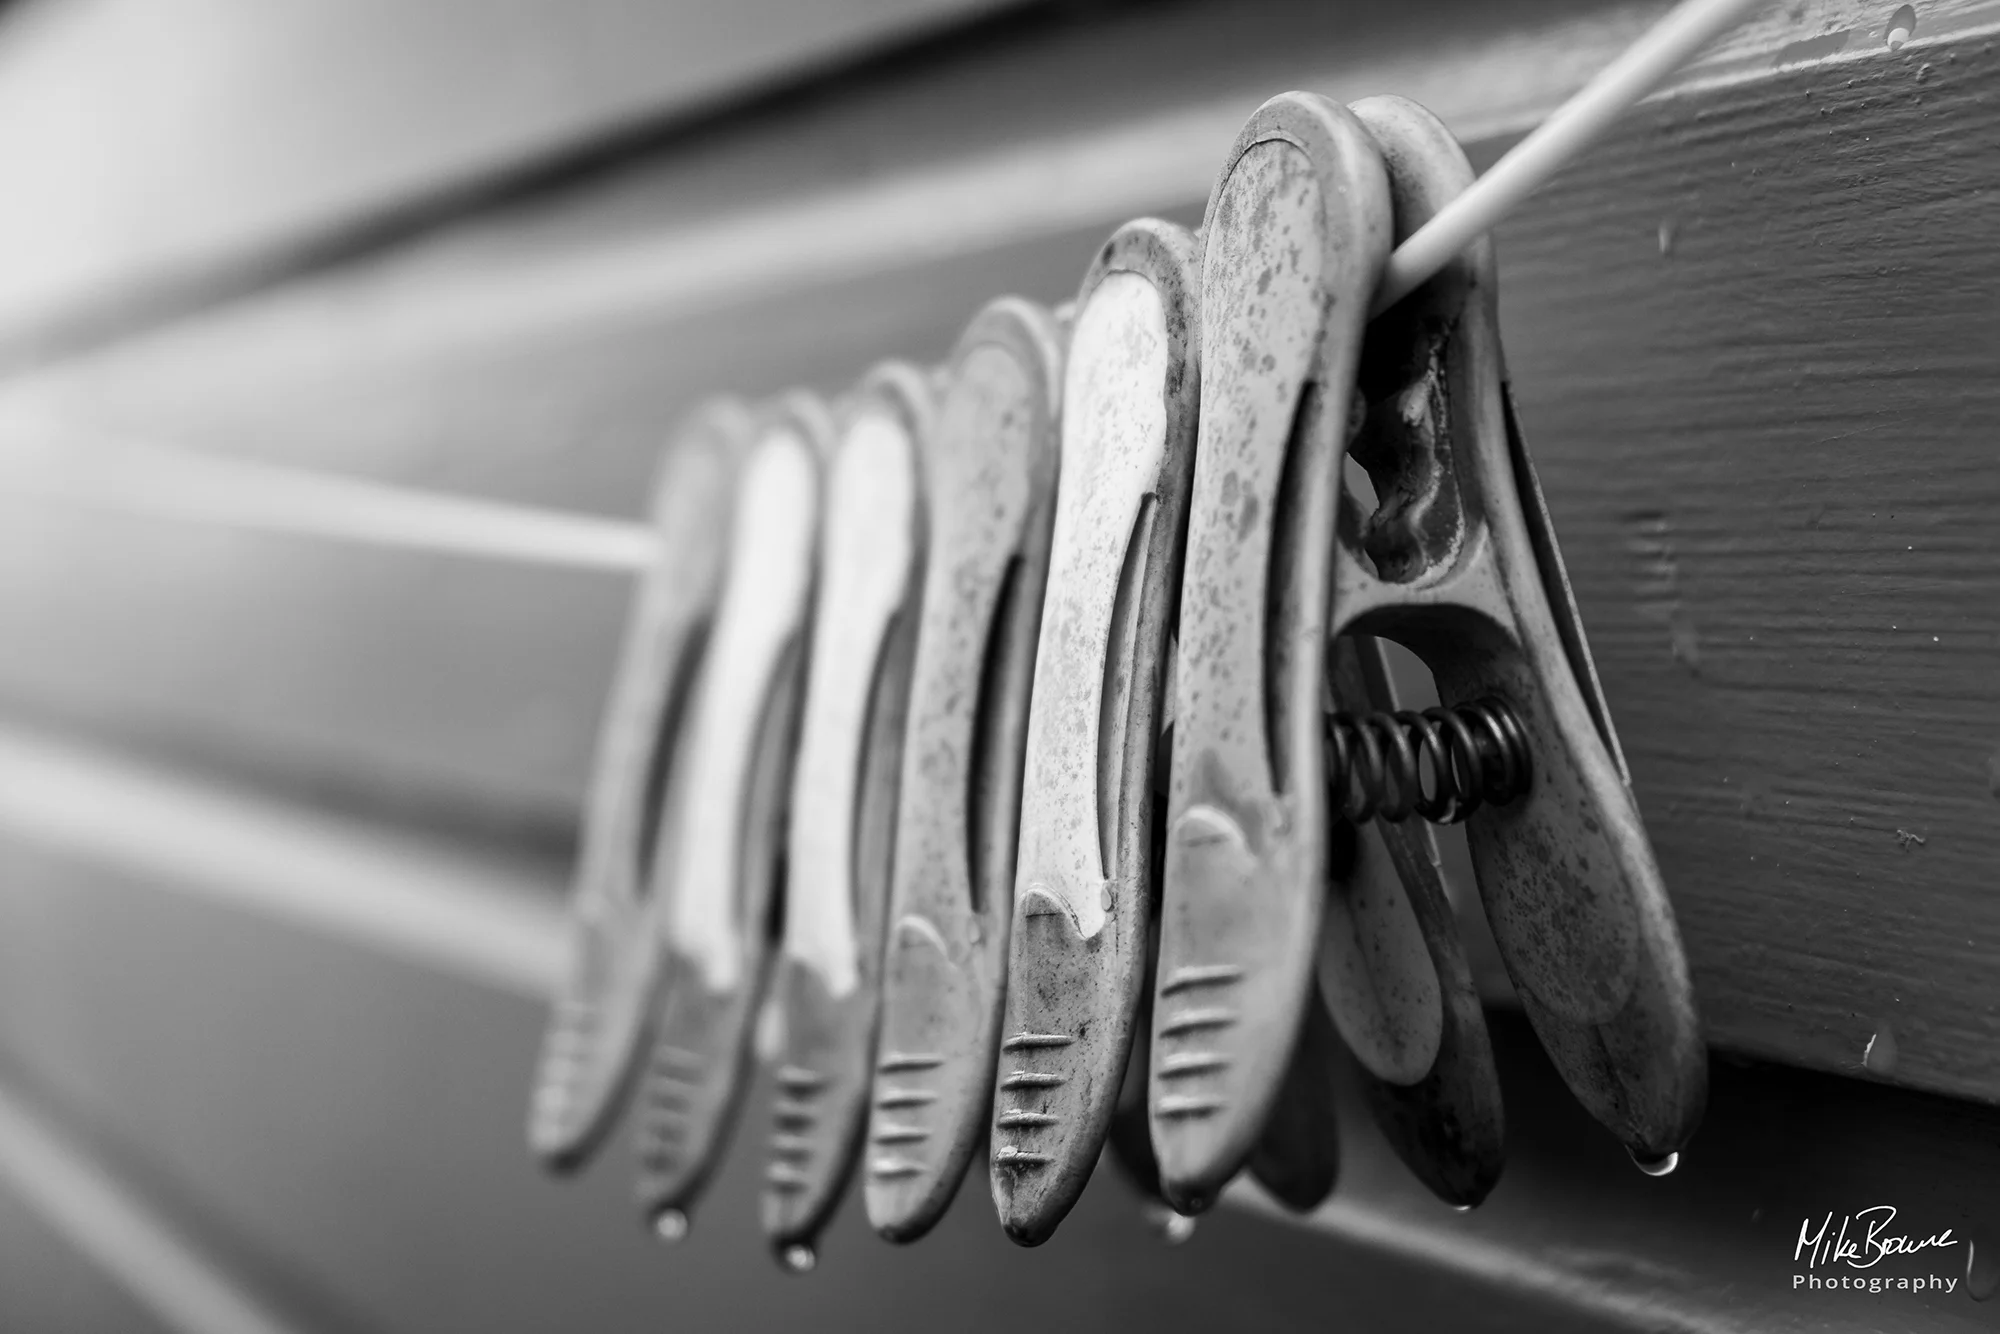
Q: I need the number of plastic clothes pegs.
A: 6